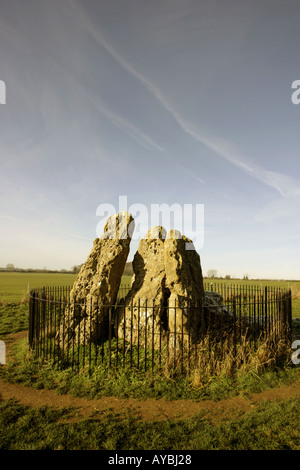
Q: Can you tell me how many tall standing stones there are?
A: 3